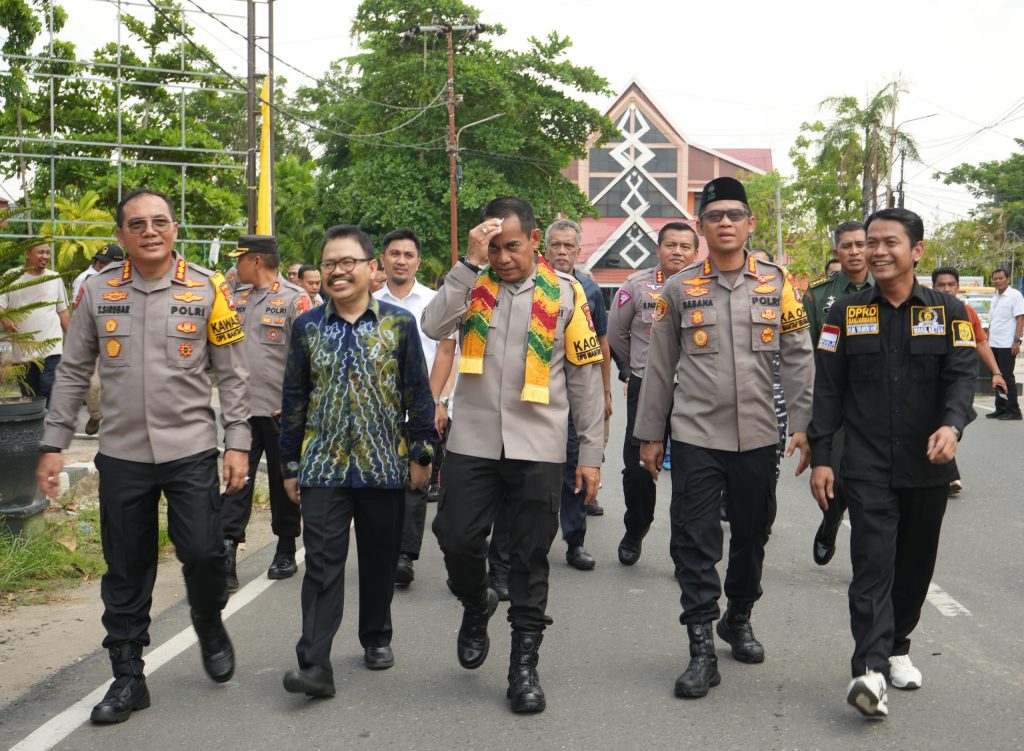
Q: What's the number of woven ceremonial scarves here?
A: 1